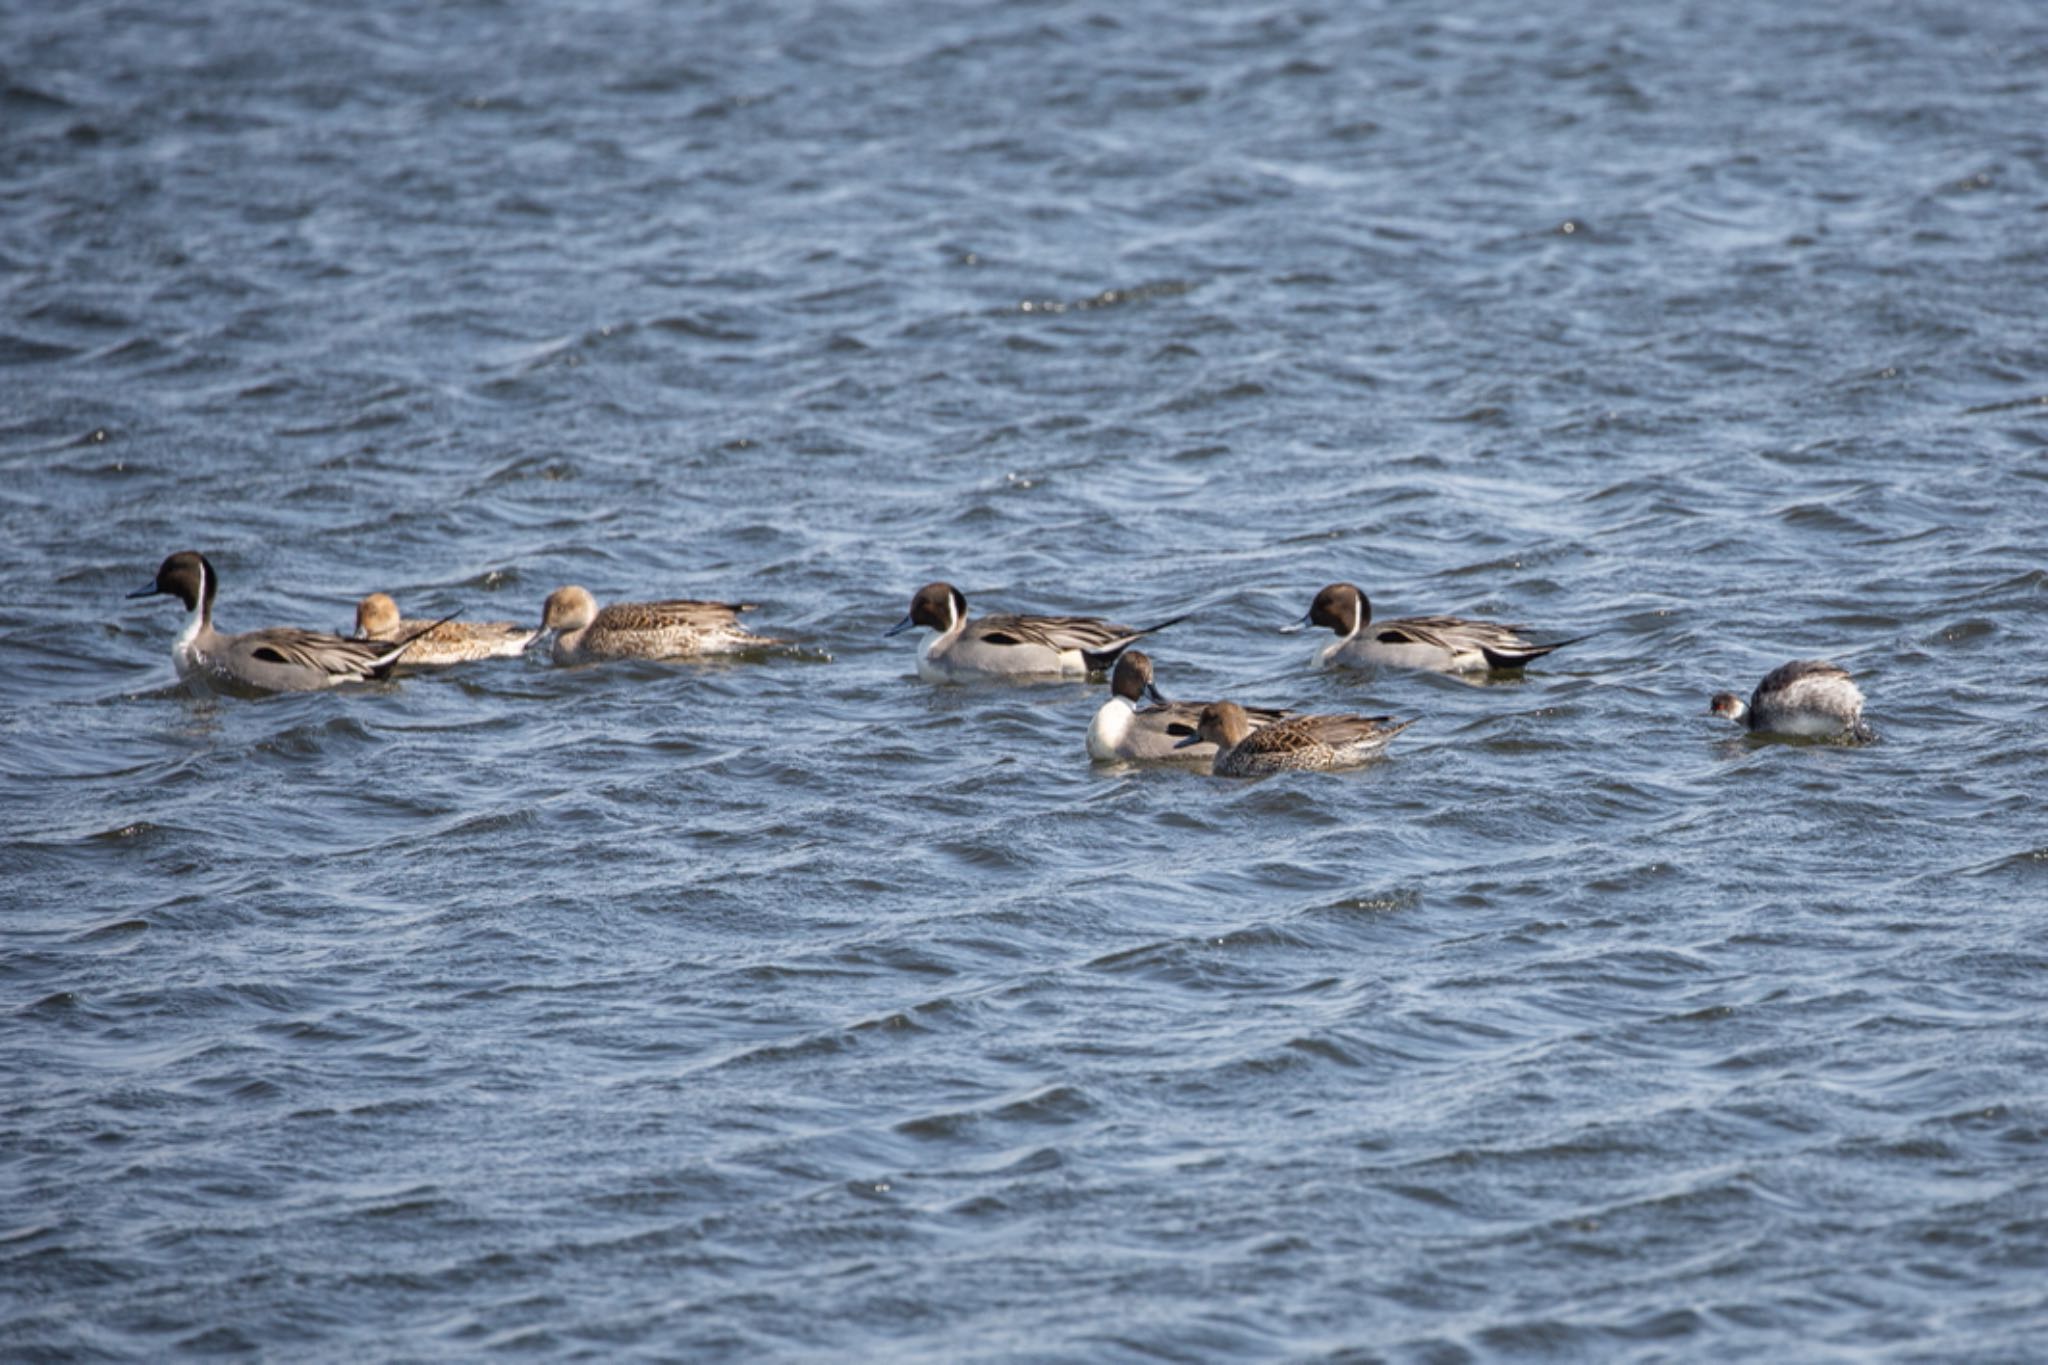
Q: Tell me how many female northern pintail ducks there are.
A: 3